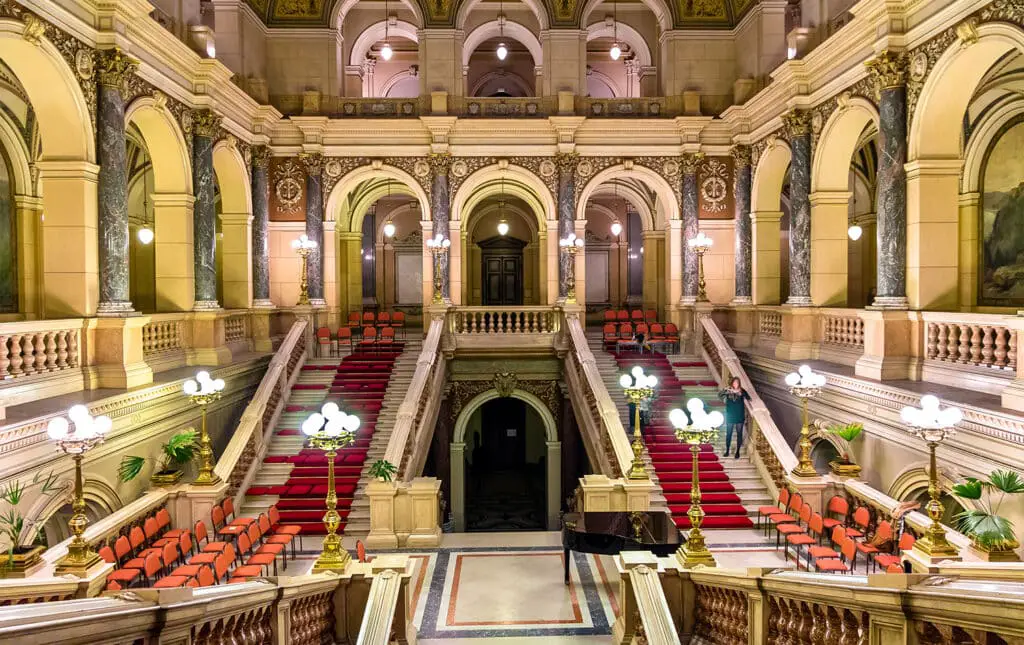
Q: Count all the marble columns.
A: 10